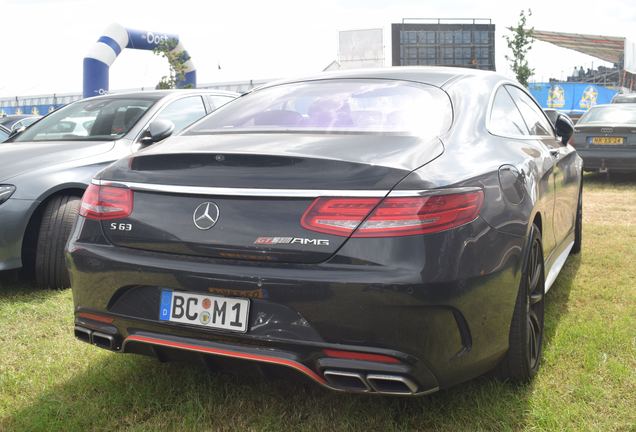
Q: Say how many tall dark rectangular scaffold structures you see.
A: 1